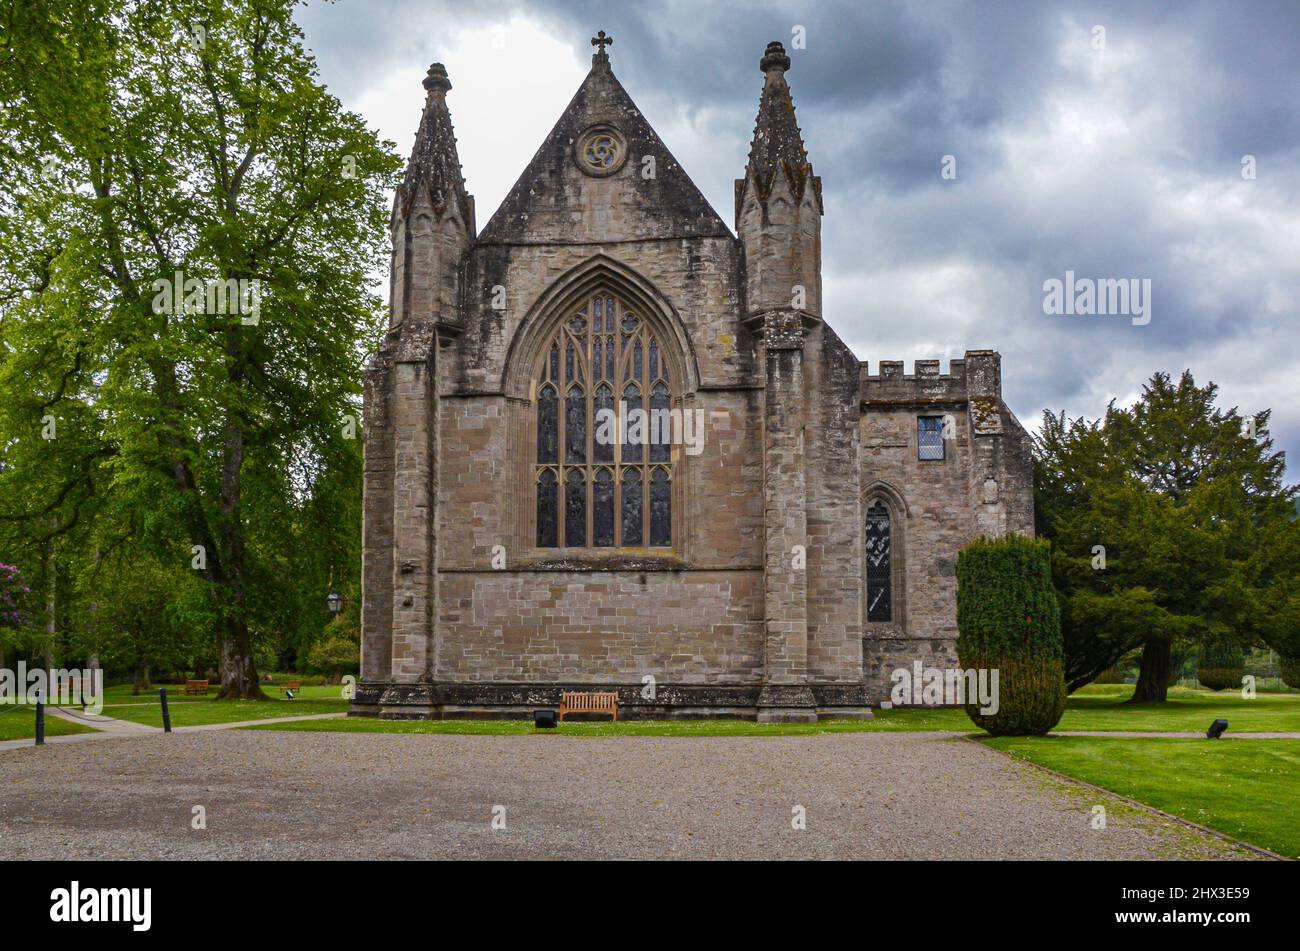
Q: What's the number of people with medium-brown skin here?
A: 0